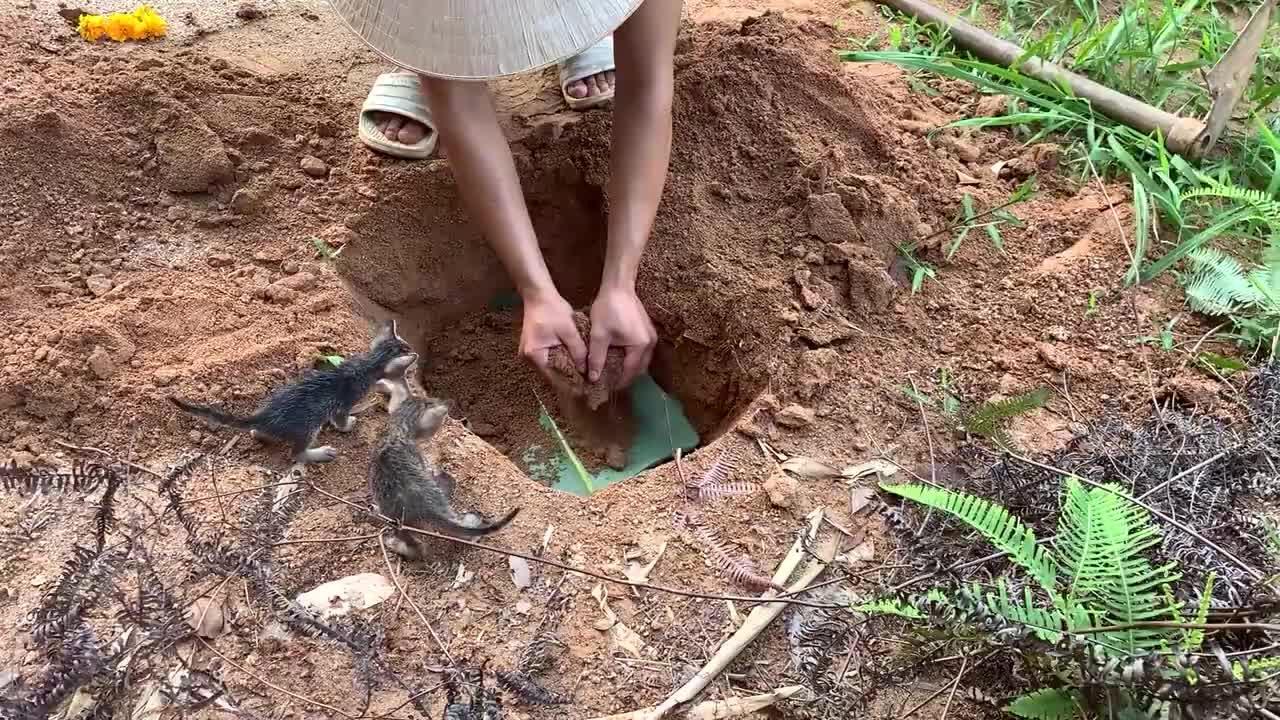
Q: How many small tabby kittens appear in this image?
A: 2